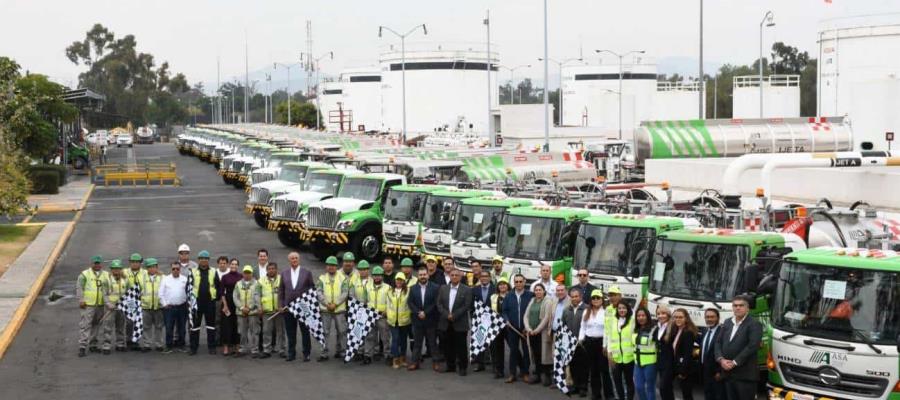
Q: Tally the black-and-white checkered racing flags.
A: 6